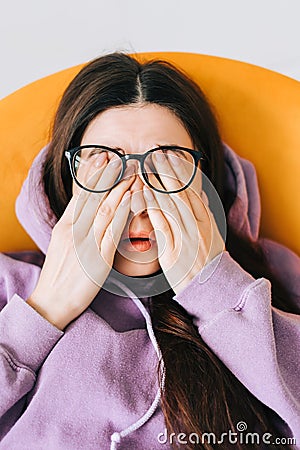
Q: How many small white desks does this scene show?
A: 0